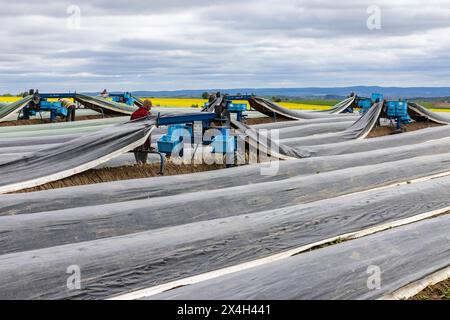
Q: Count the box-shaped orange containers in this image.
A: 0